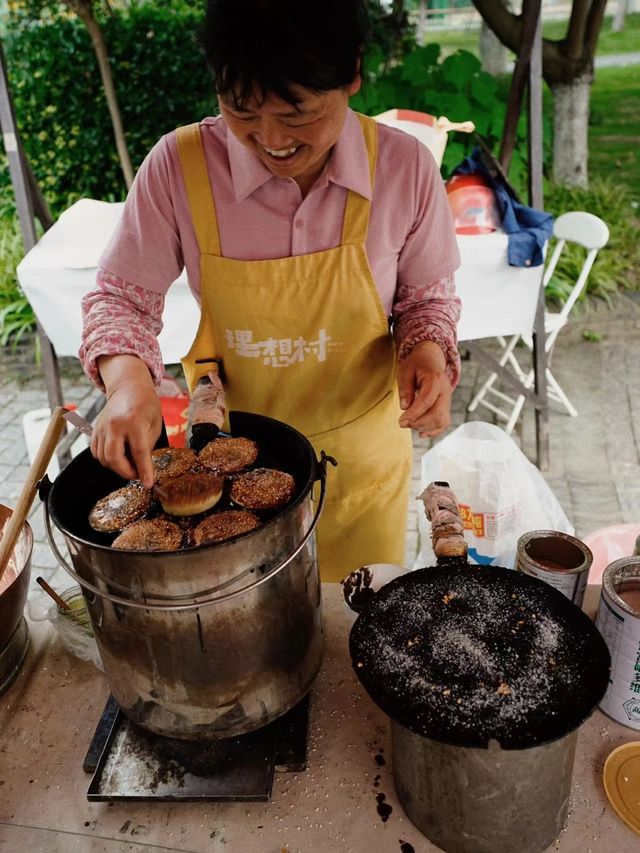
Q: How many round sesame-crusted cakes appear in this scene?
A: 7